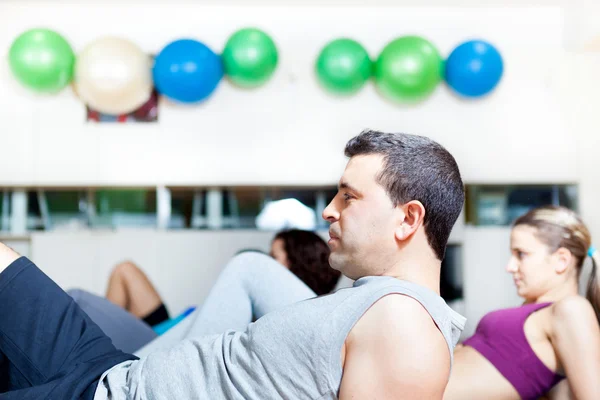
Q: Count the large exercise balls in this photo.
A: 7